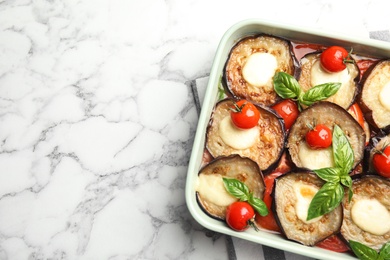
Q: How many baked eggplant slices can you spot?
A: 9